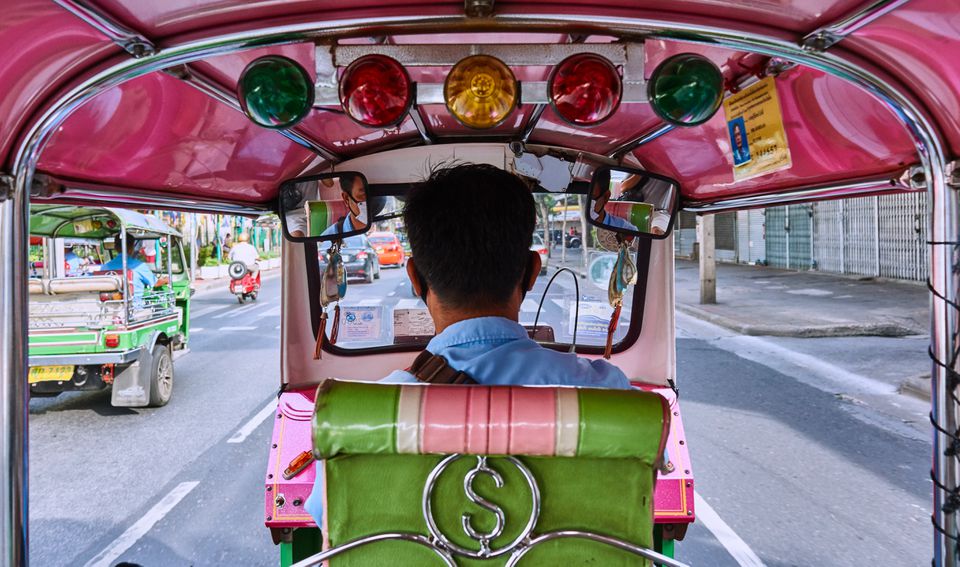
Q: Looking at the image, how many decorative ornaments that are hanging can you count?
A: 2